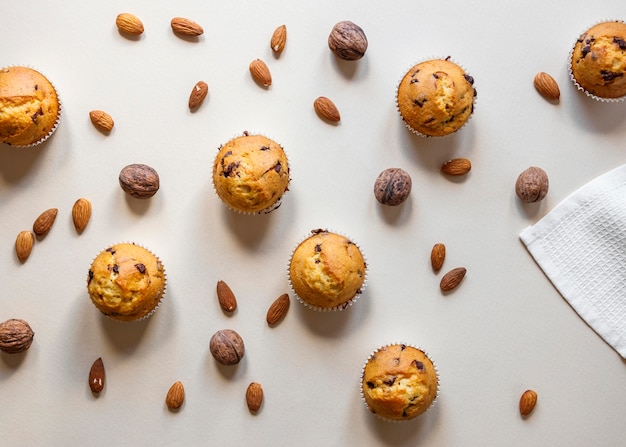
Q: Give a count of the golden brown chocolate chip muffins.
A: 7